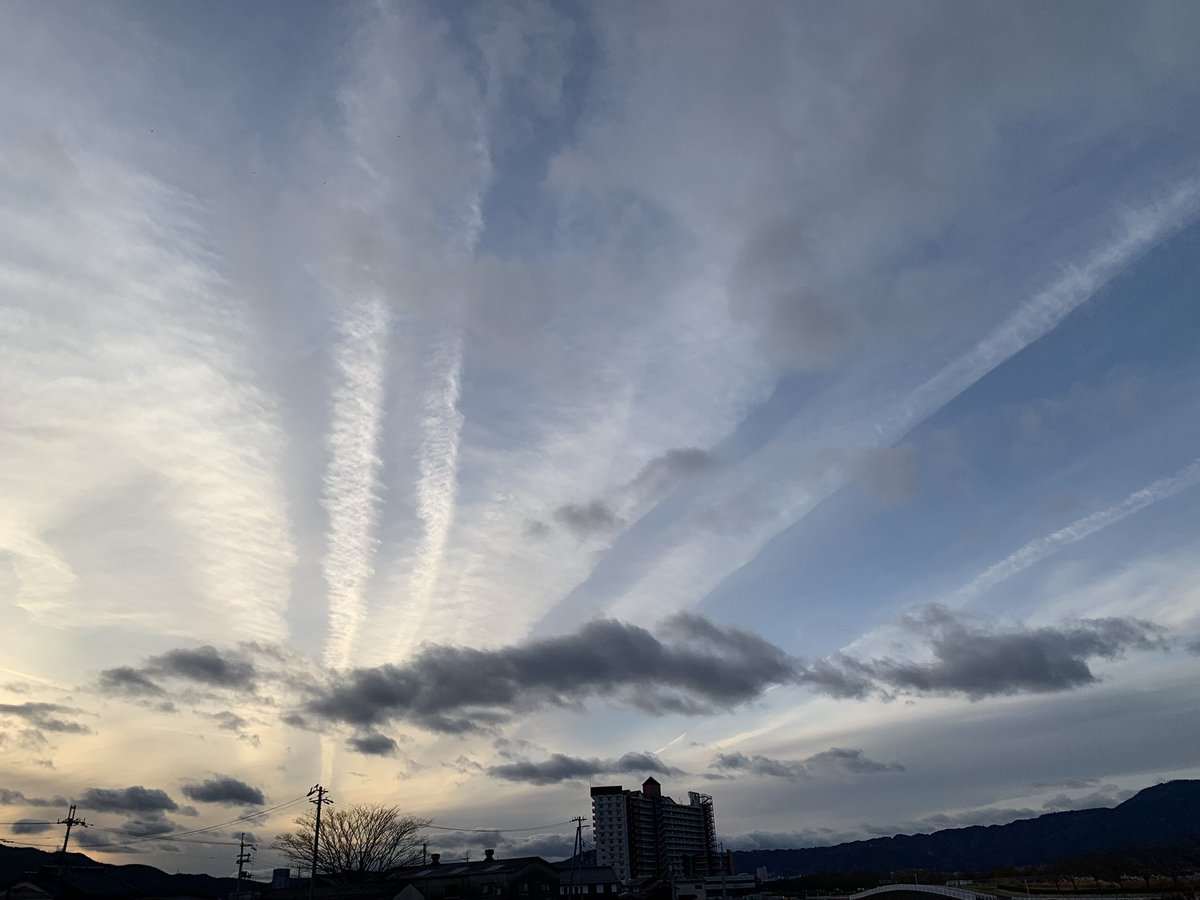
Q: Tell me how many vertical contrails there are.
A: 2